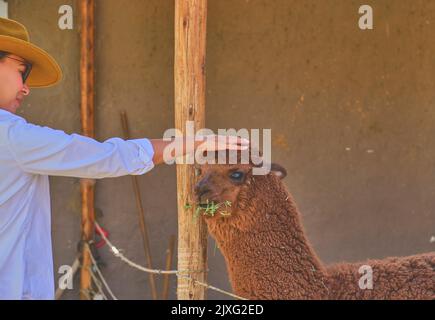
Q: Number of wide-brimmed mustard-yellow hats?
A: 1